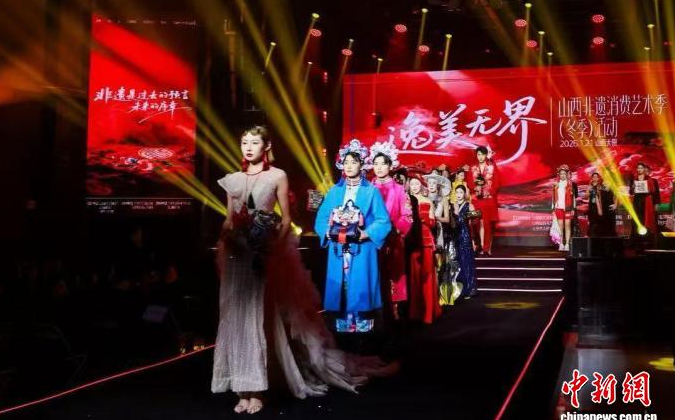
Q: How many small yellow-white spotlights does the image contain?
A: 12